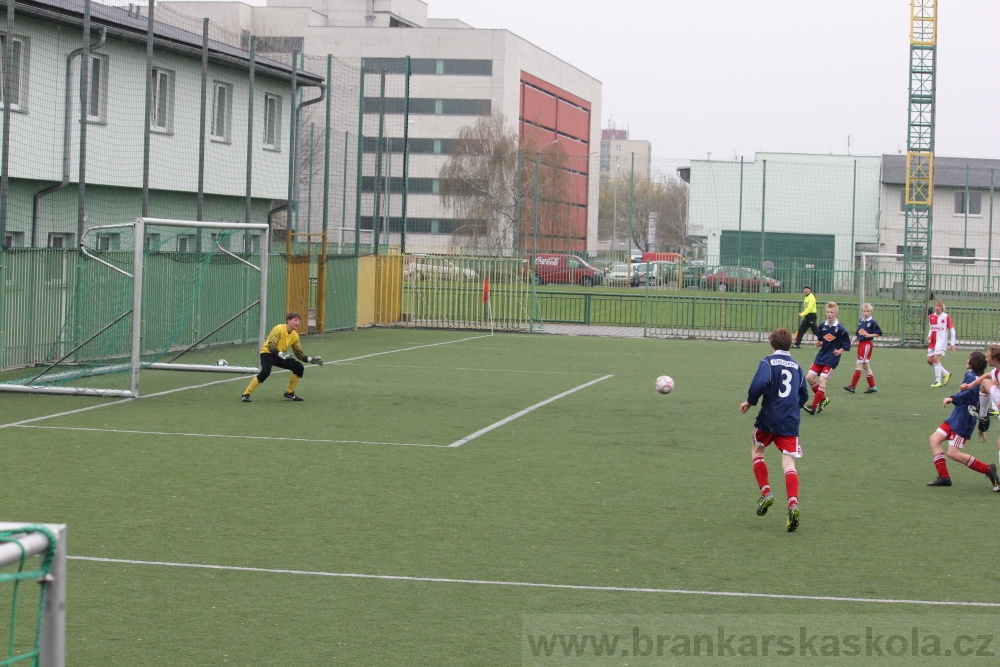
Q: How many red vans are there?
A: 2